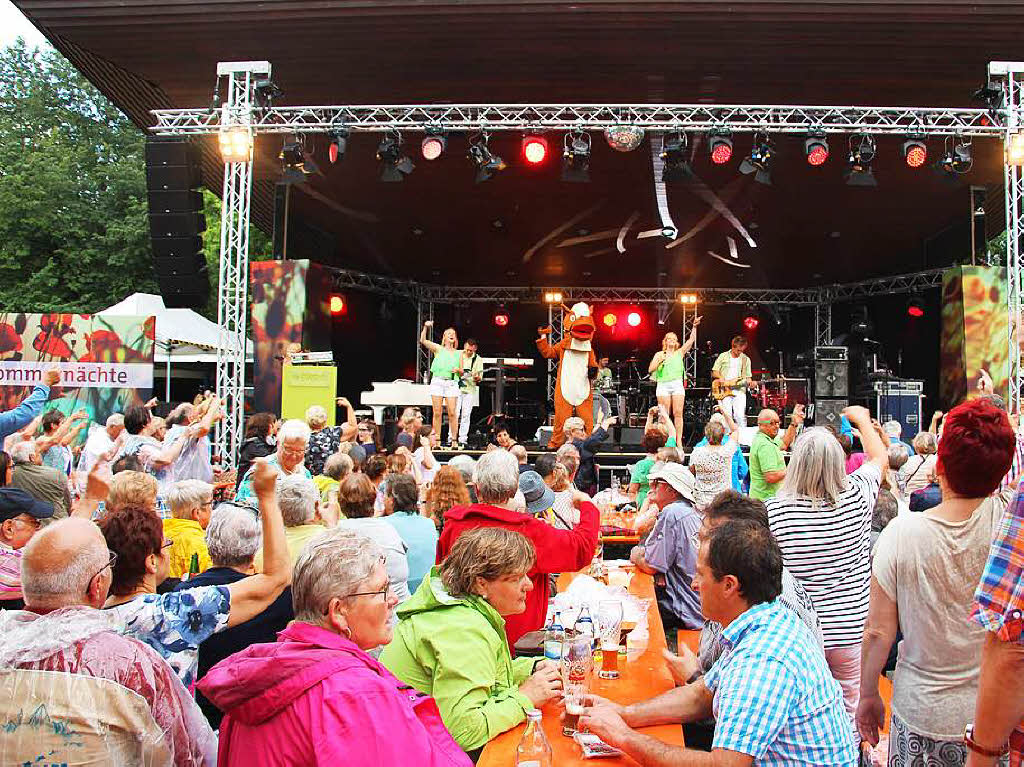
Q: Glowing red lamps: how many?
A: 12